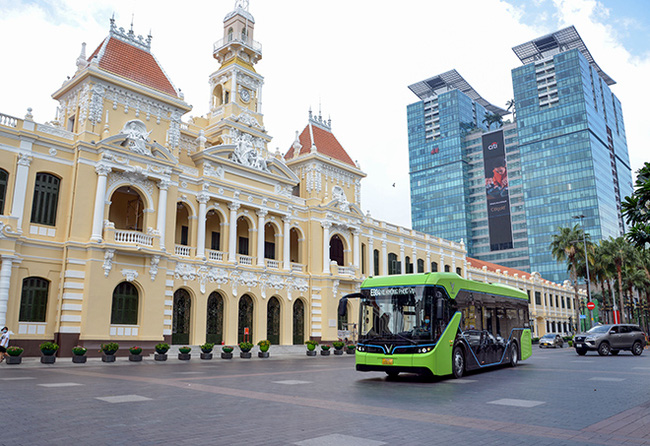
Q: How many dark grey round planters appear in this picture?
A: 15